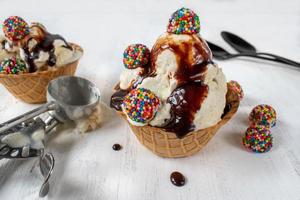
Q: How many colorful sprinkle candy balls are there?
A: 8